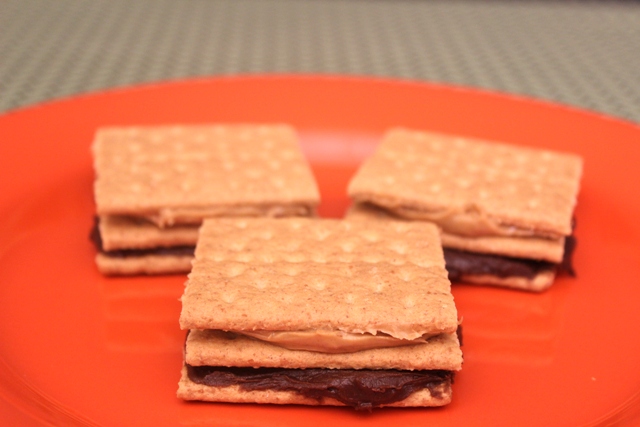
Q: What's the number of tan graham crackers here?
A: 9